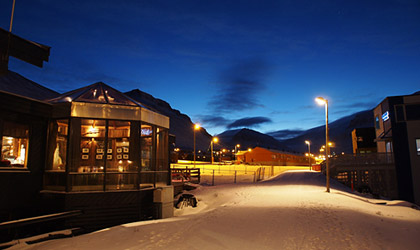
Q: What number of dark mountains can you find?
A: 3